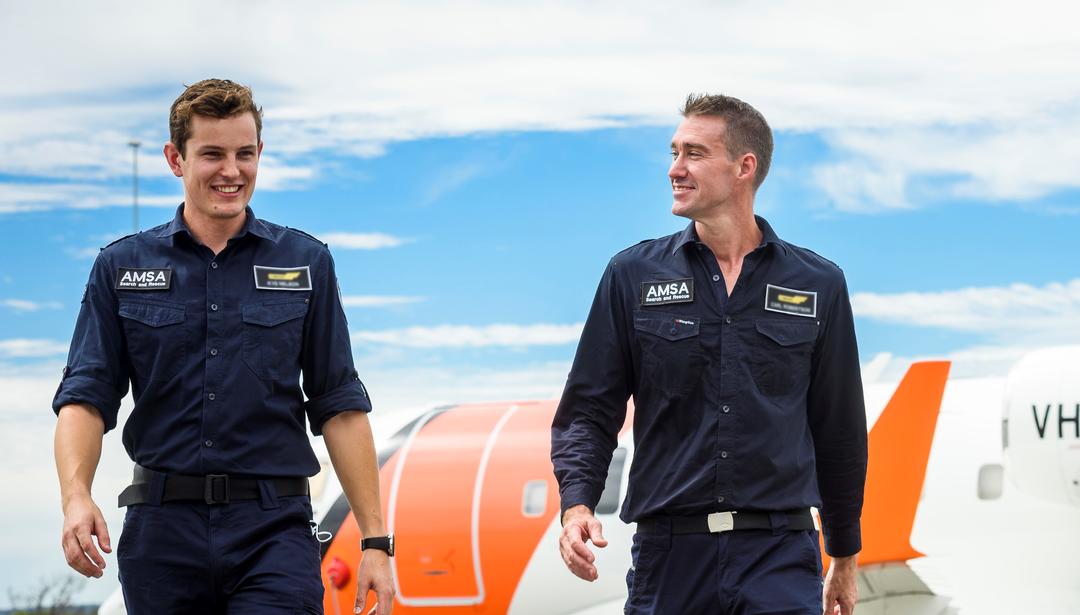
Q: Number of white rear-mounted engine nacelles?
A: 1